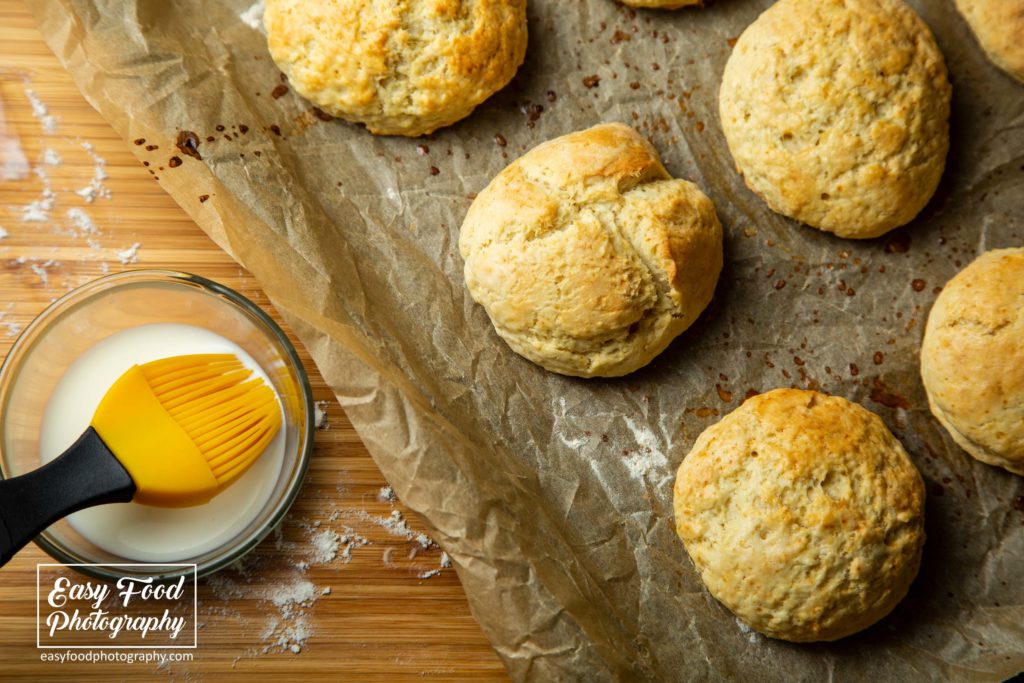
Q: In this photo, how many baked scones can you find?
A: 7